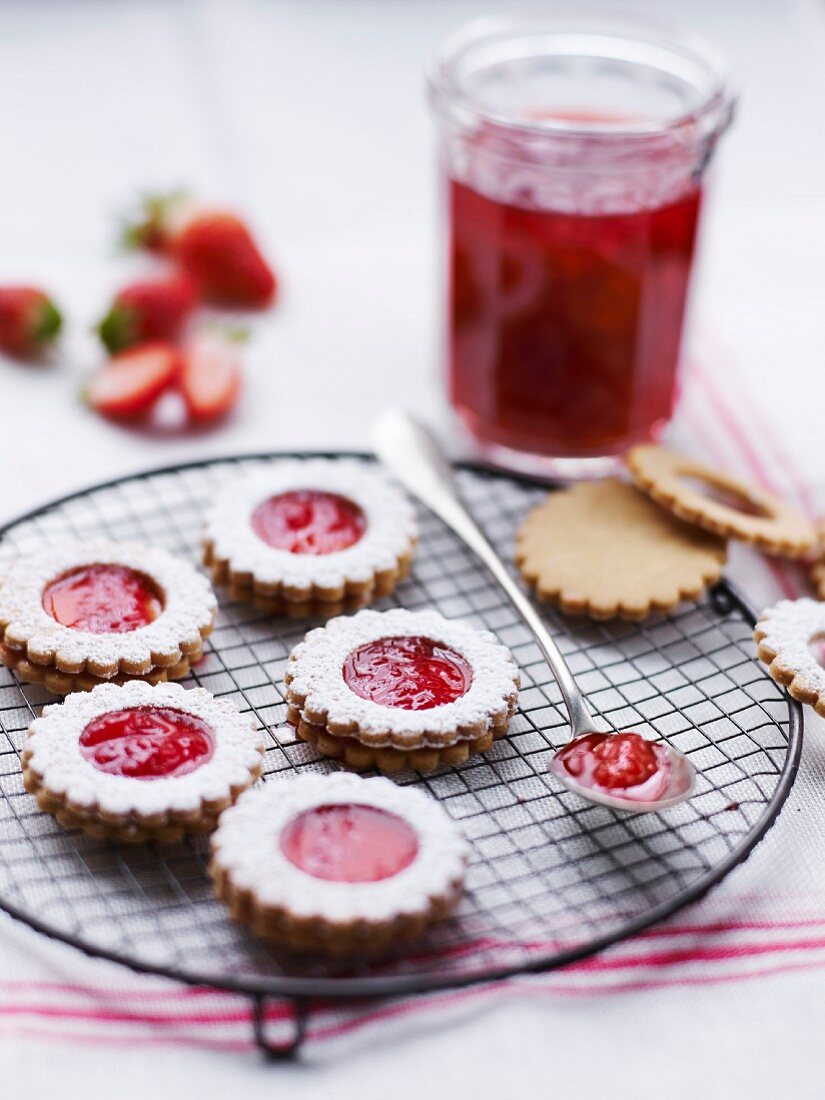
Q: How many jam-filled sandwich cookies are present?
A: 5